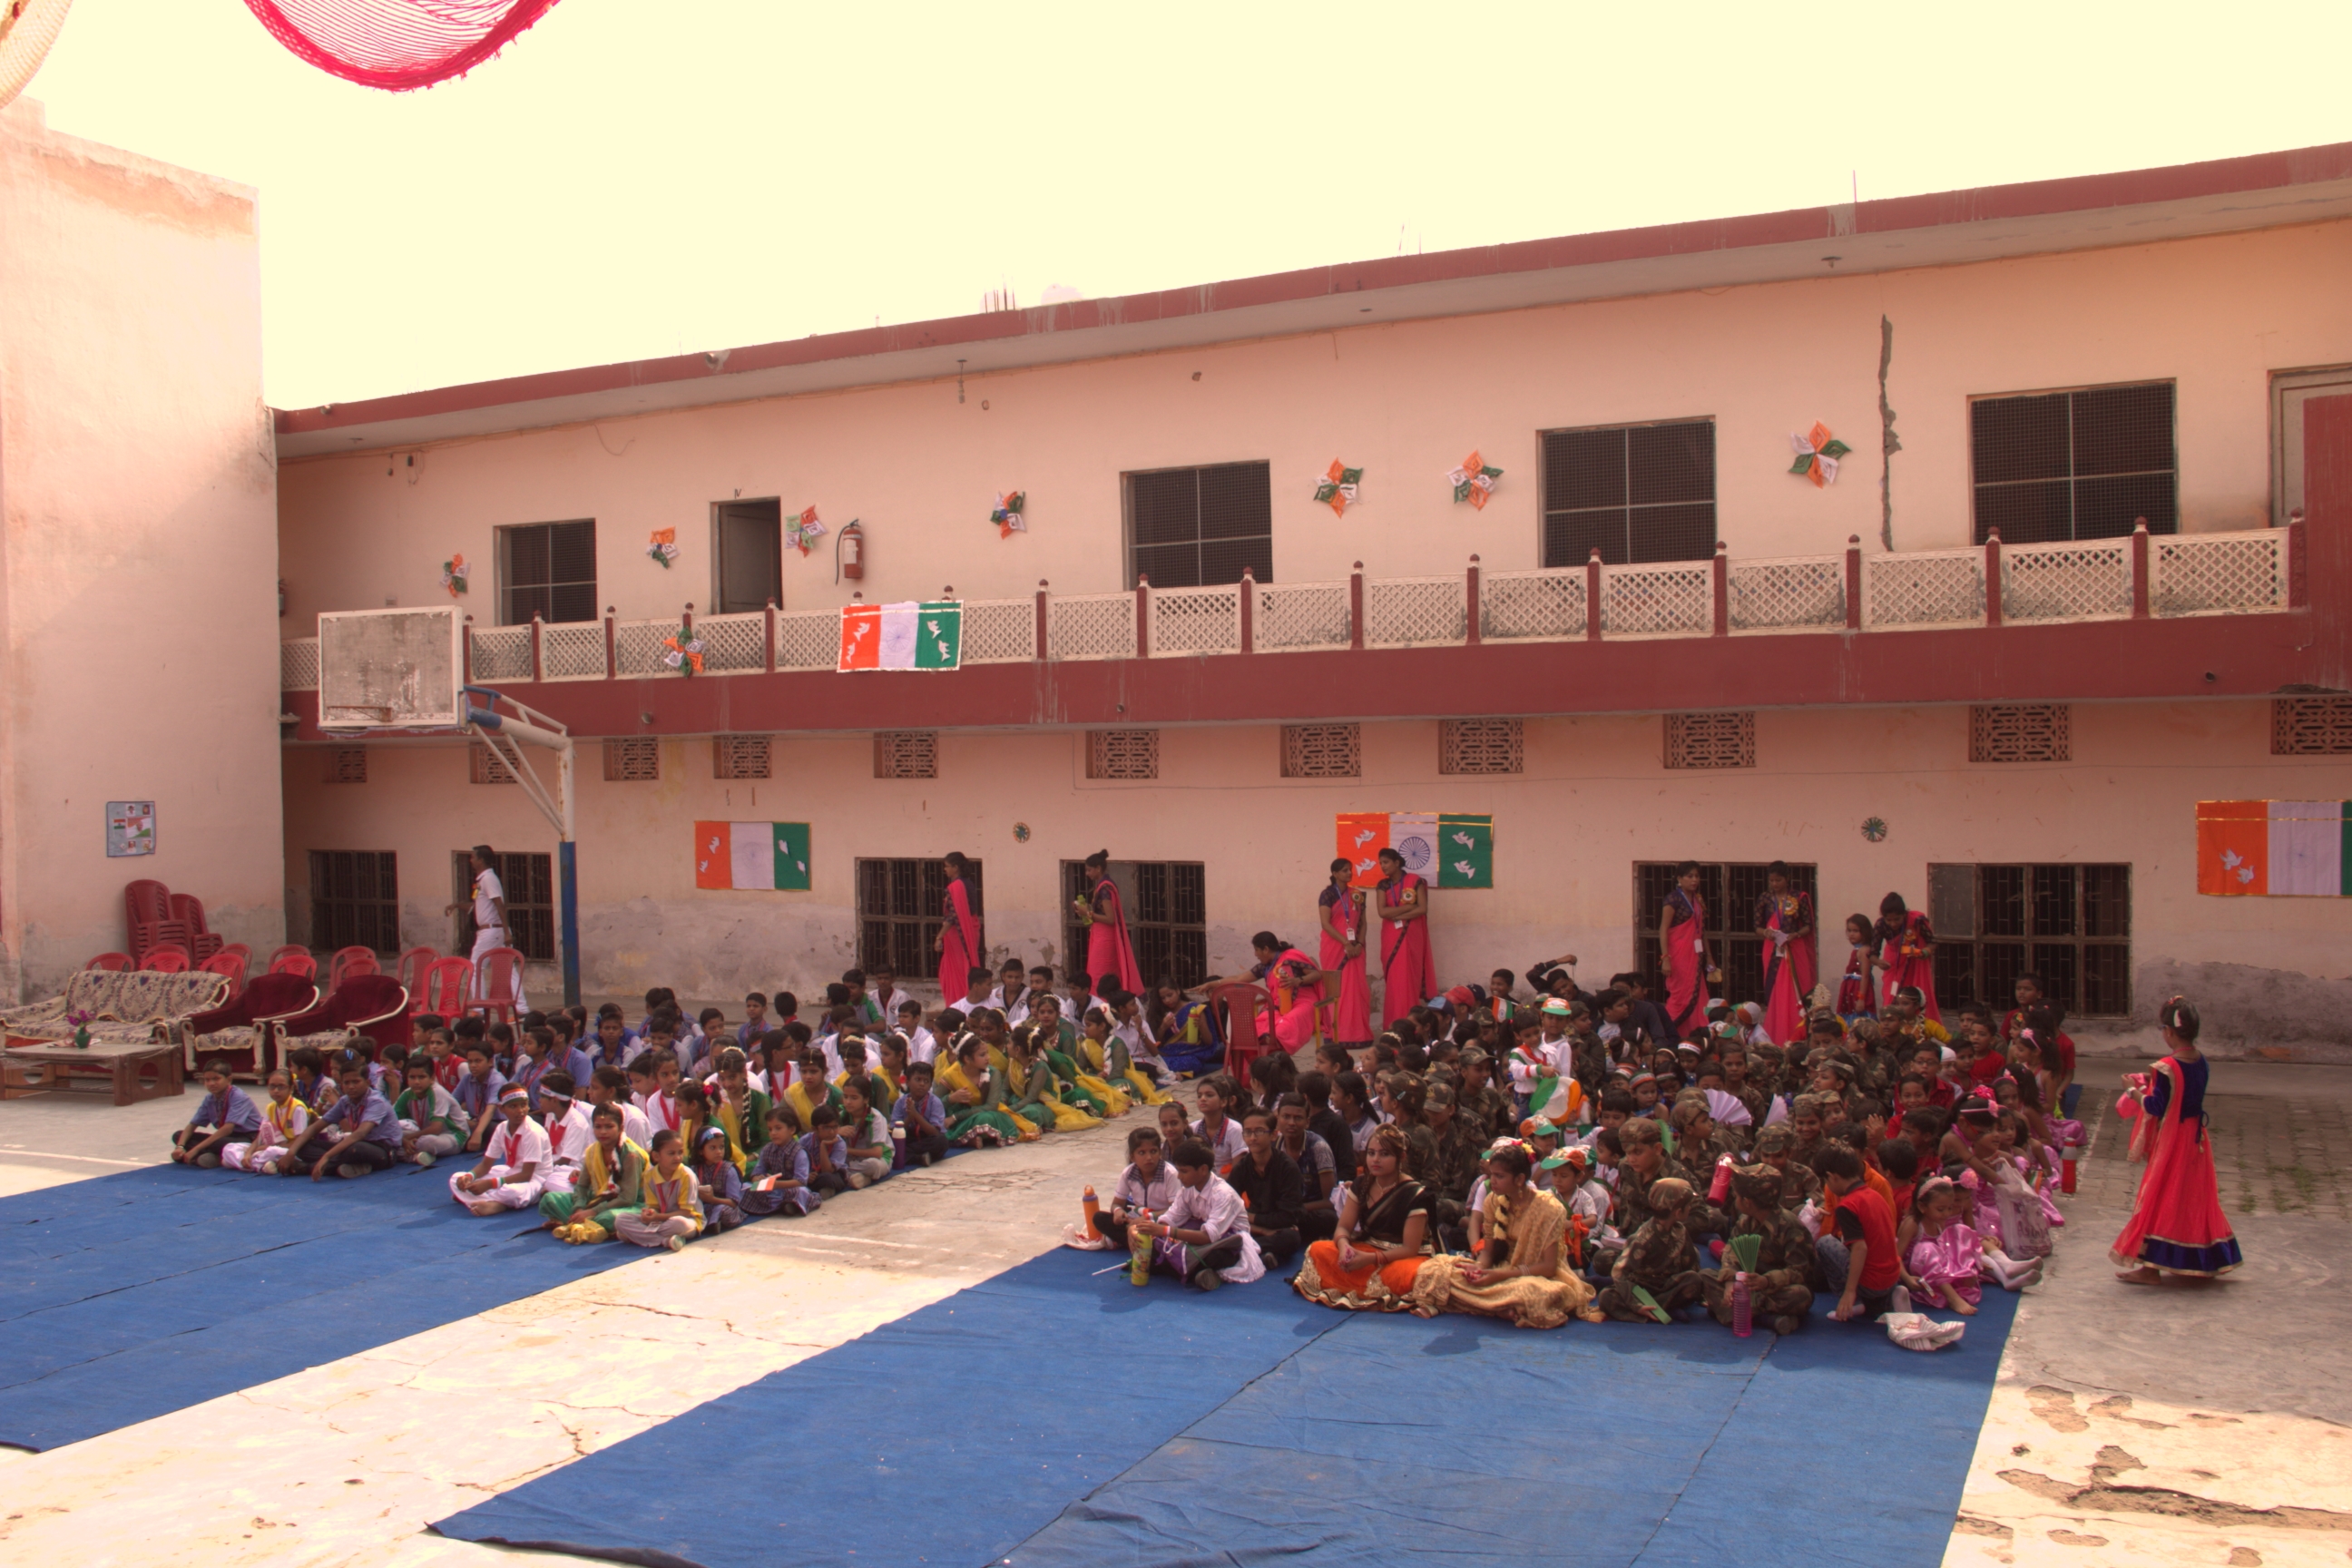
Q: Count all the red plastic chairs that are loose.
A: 13